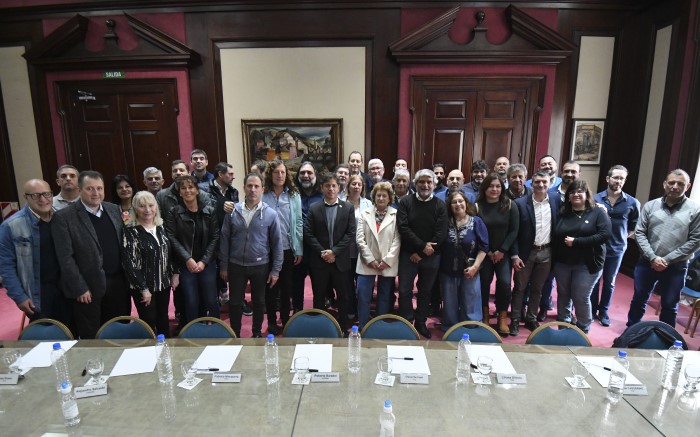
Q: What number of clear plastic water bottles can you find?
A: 9